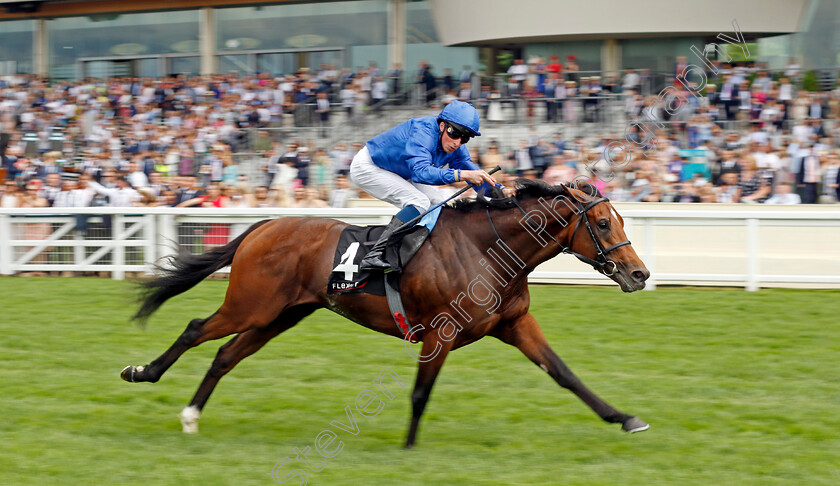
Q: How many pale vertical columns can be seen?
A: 4